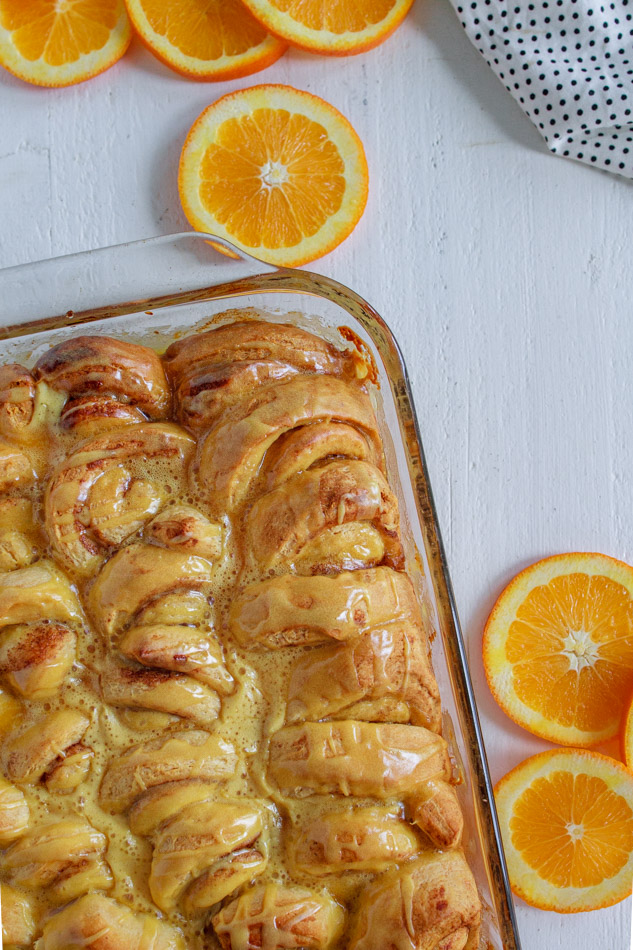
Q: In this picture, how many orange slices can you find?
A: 7